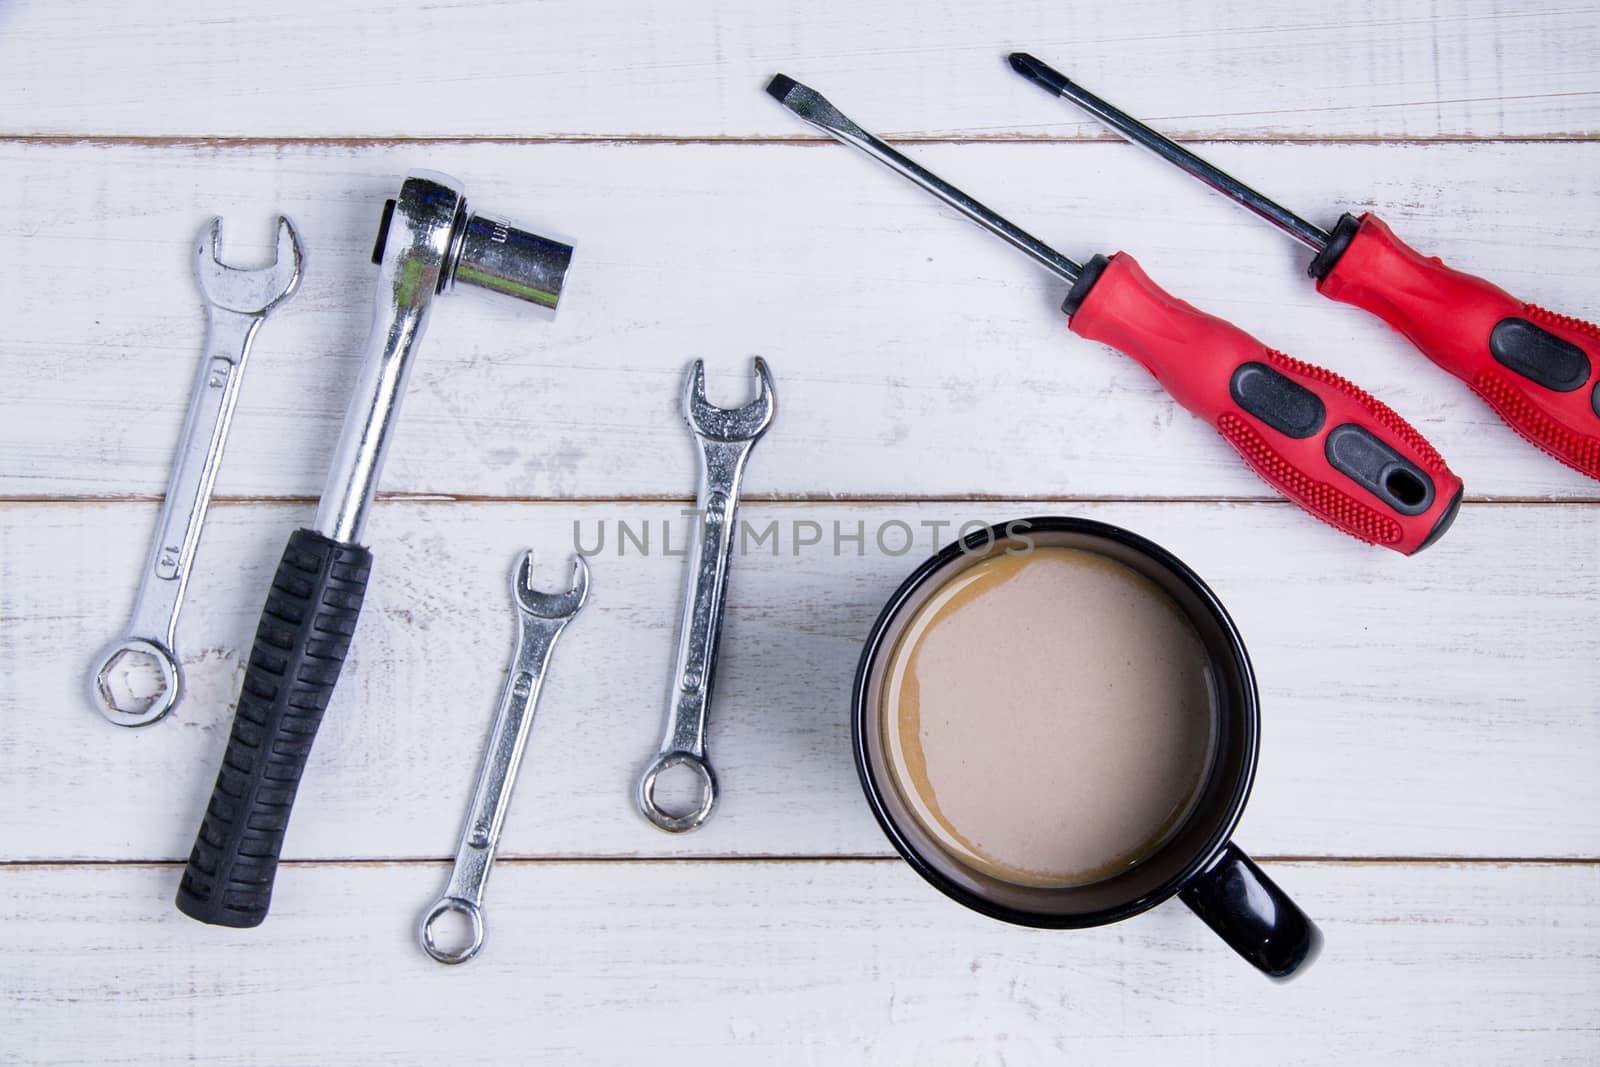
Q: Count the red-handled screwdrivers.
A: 2